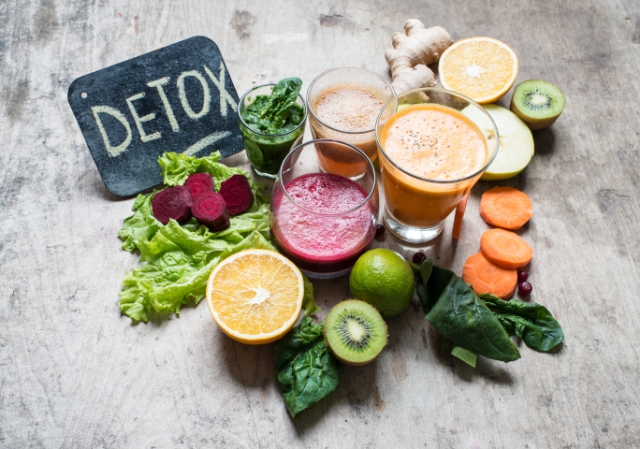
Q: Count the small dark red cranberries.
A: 4